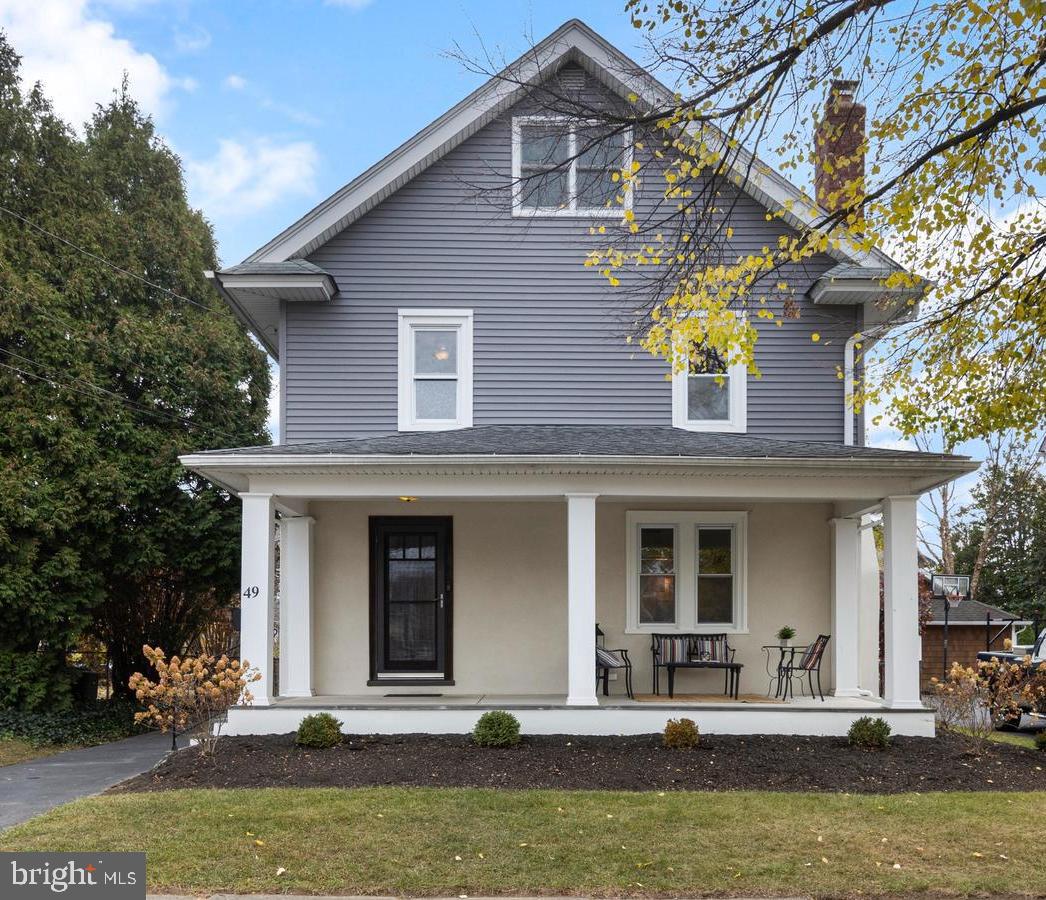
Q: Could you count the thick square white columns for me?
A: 5